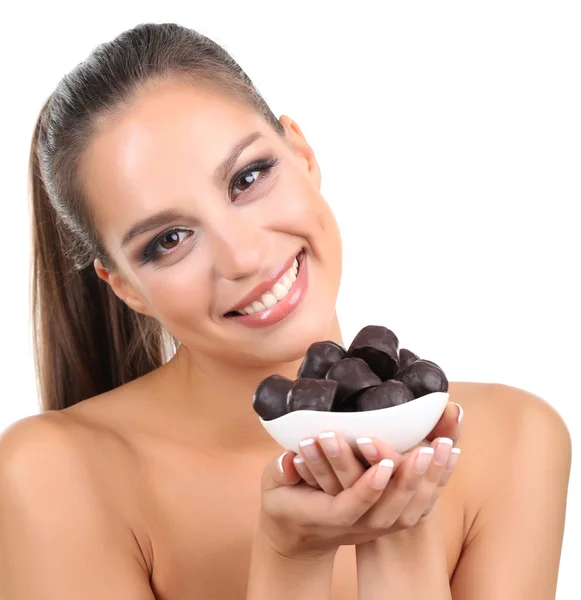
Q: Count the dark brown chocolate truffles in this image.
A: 8